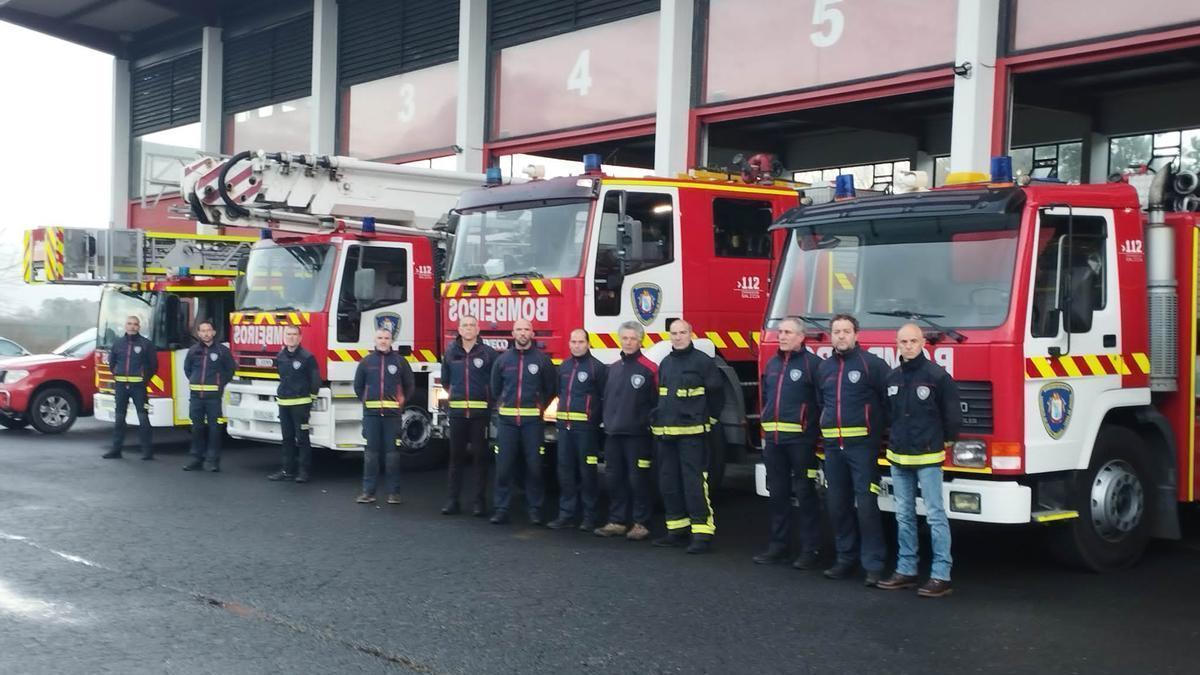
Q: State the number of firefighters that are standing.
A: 12